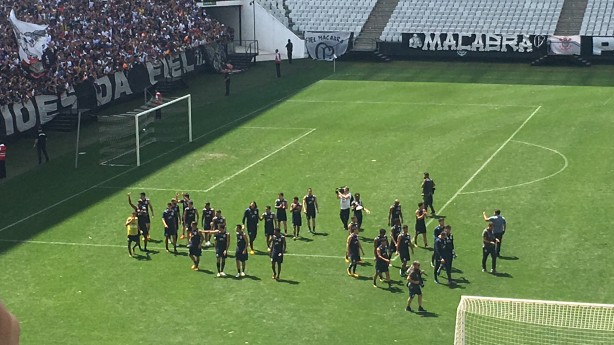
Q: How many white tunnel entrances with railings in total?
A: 1